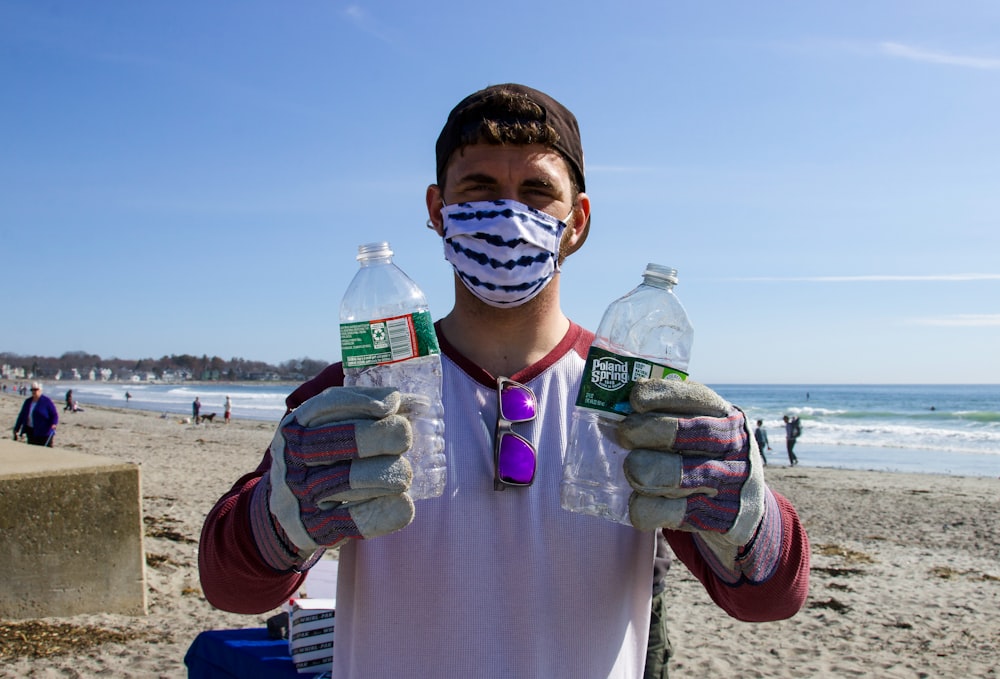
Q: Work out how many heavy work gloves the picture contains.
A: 2